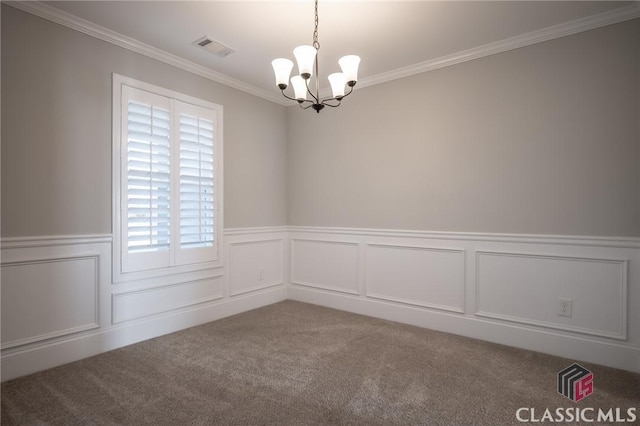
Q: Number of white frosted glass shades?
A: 5